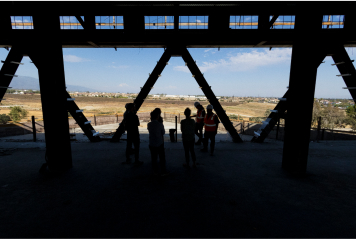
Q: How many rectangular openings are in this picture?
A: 8